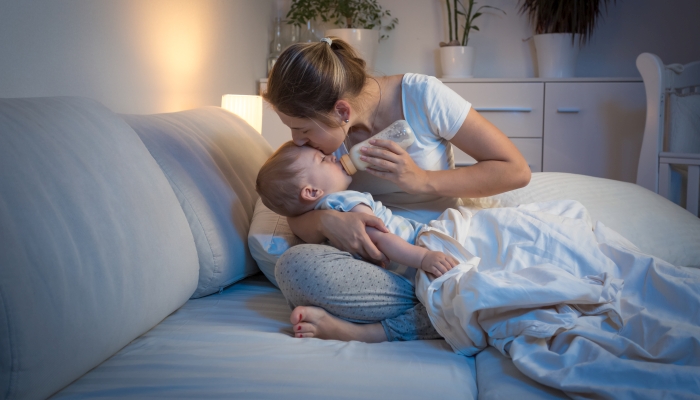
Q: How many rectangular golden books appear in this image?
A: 0